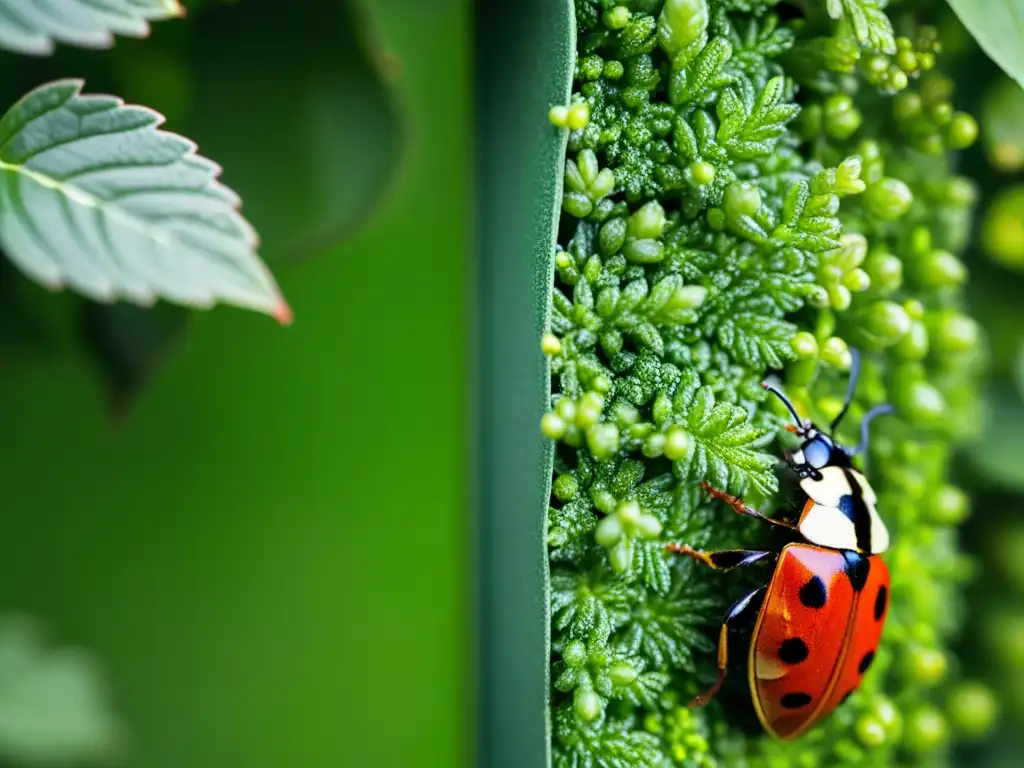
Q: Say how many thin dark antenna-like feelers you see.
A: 3